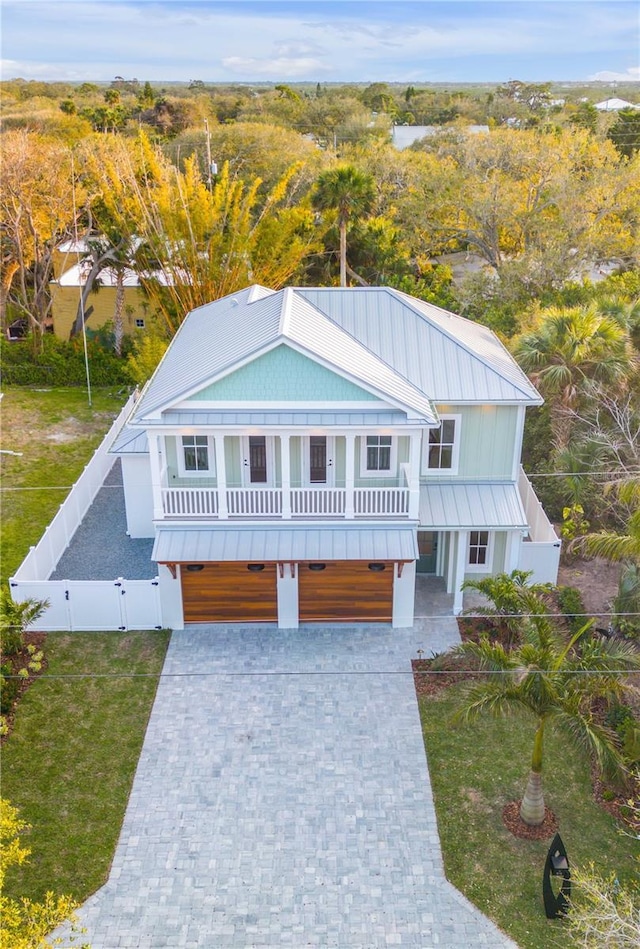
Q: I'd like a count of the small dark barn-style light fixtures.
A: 4